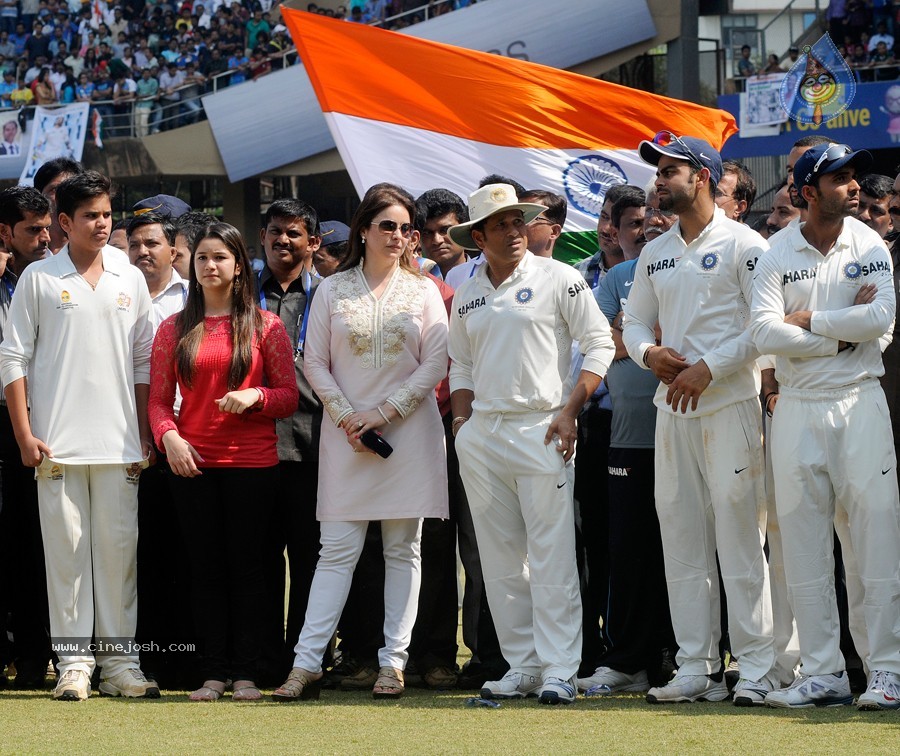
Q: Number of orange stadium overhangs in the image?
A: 0